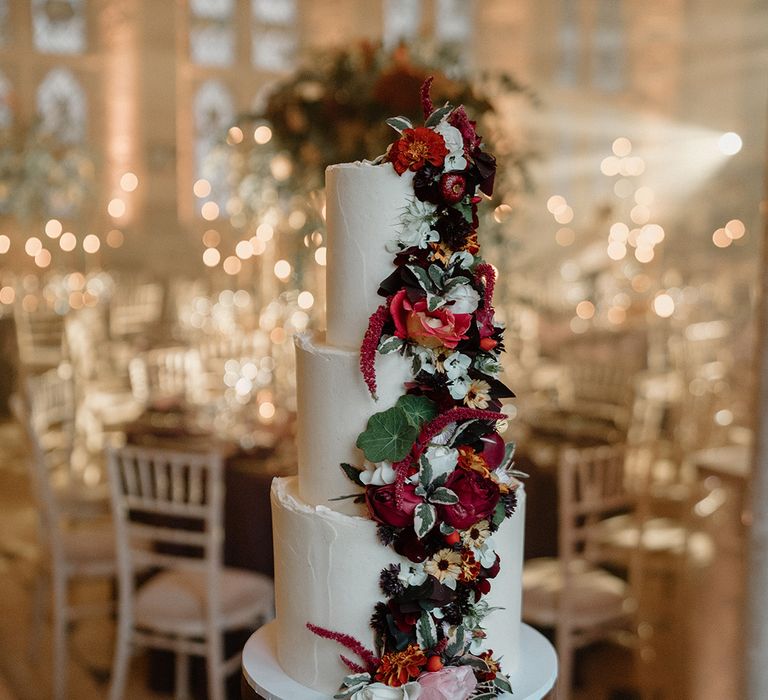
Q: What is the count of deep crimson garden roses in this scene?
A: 2